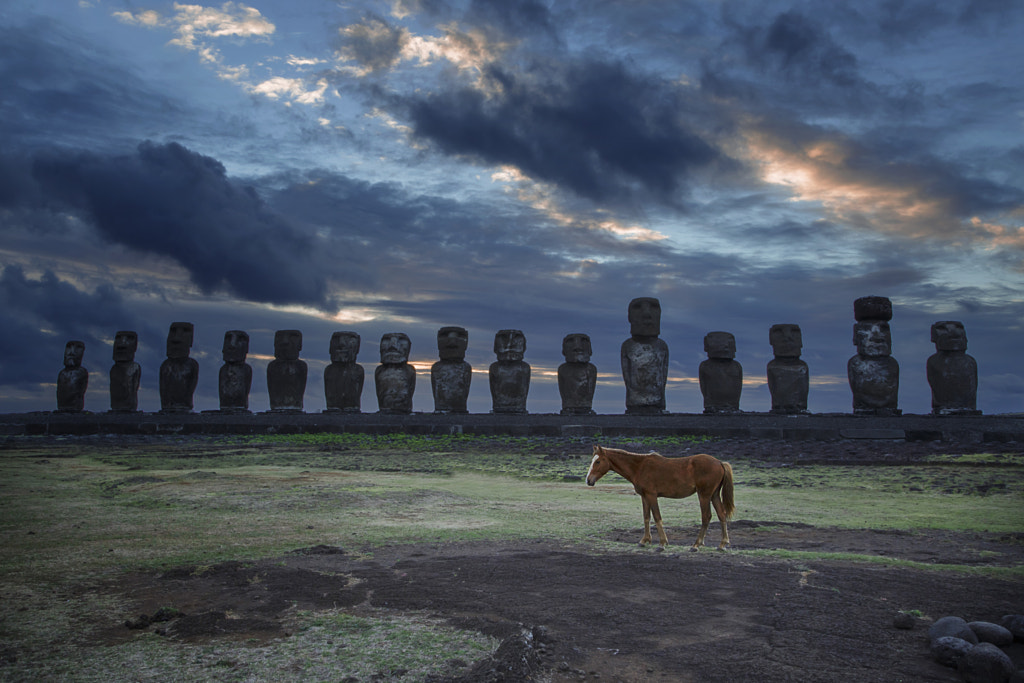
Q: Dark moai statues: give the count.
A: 15